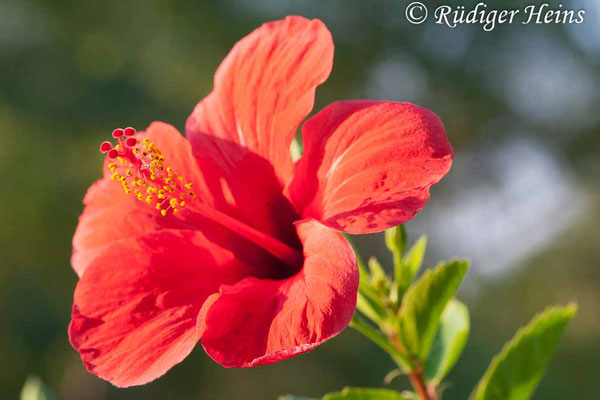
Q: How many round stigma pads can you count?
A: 5